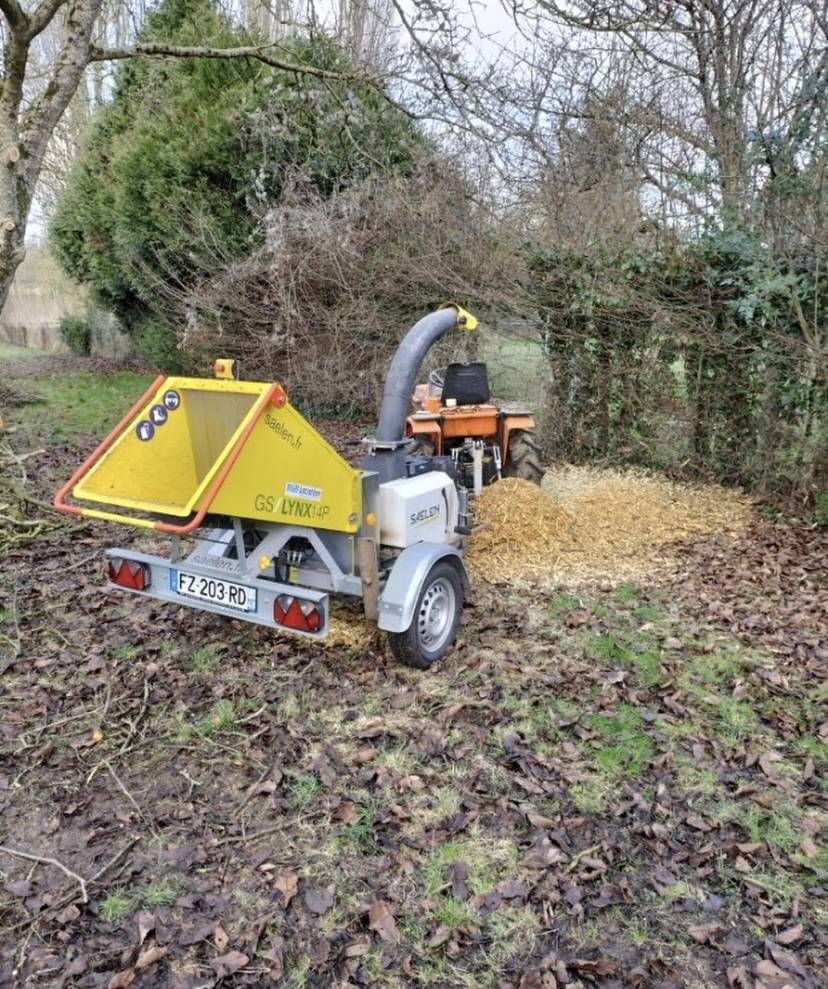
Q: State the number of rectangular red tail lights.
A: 2